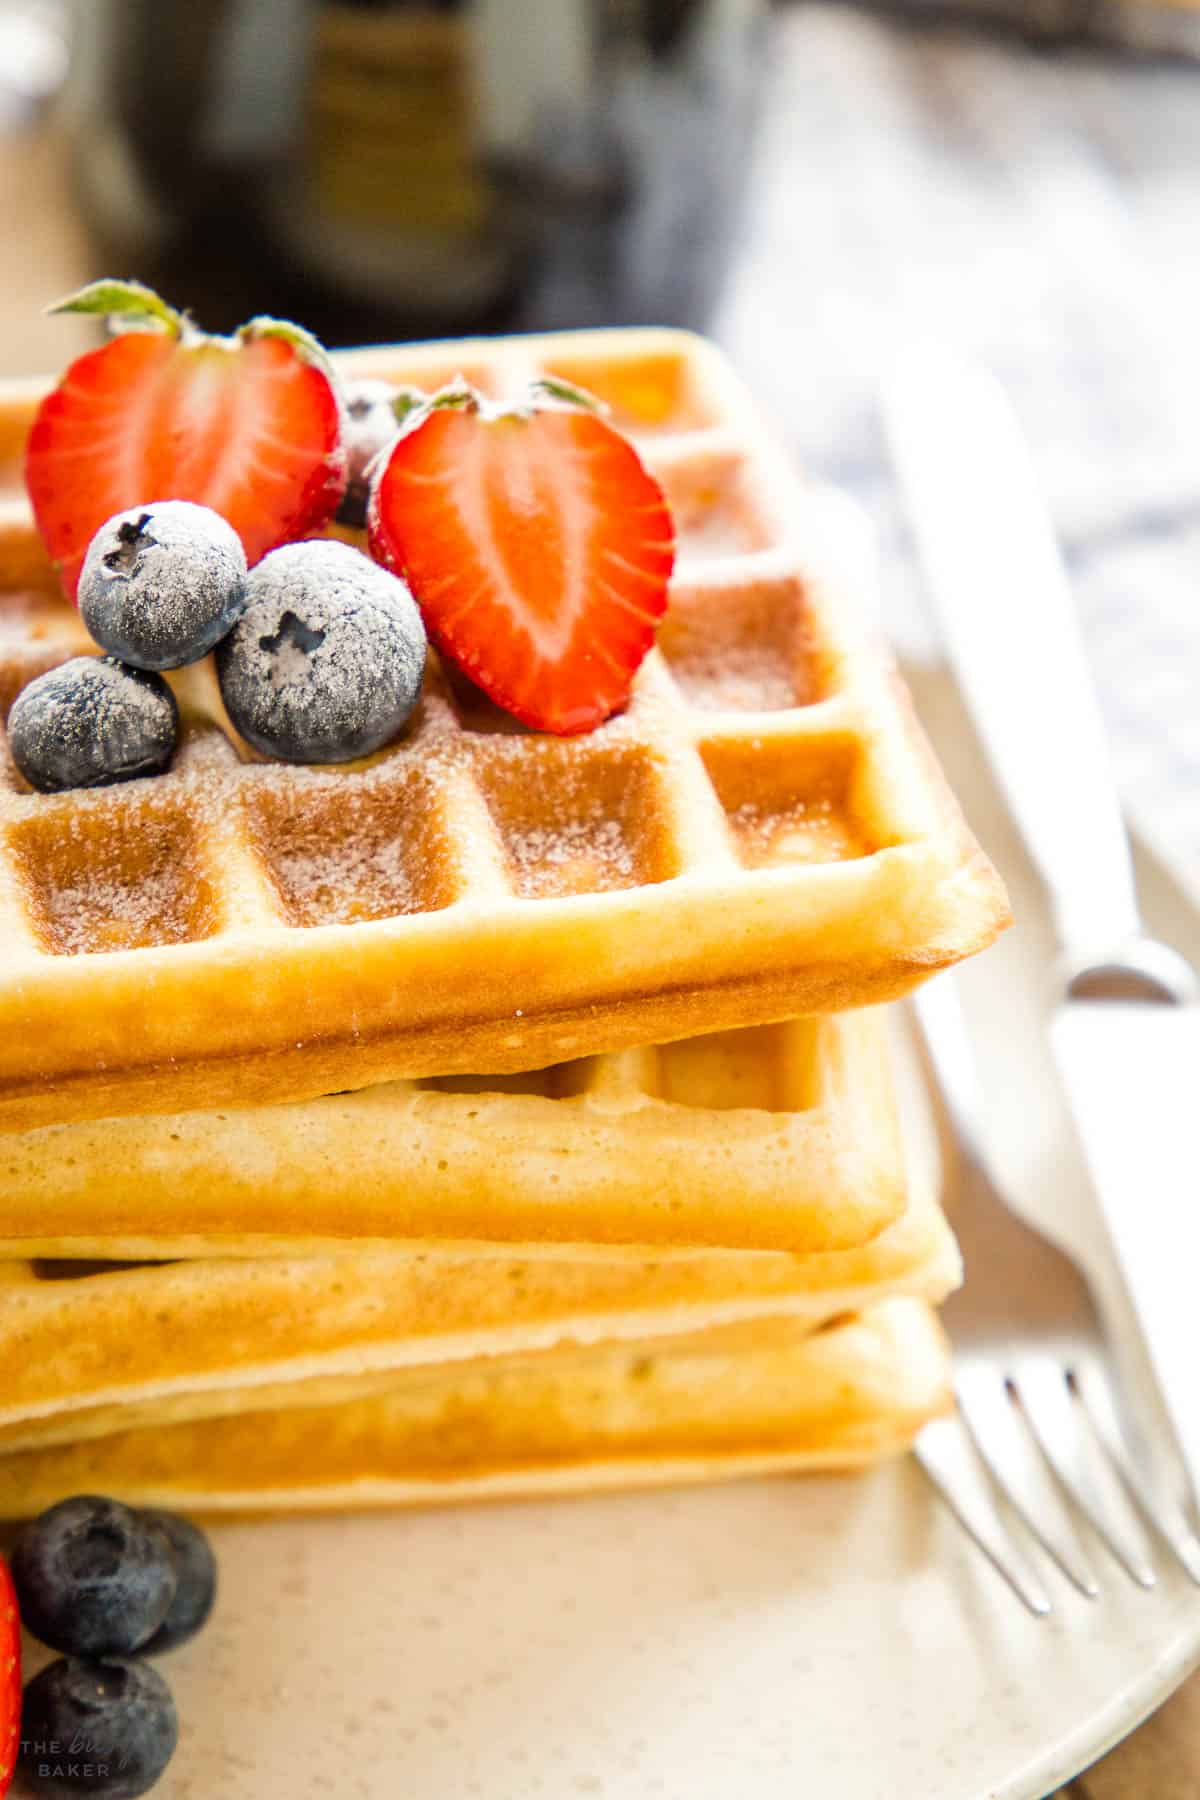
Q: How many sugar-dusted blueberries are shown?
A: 4